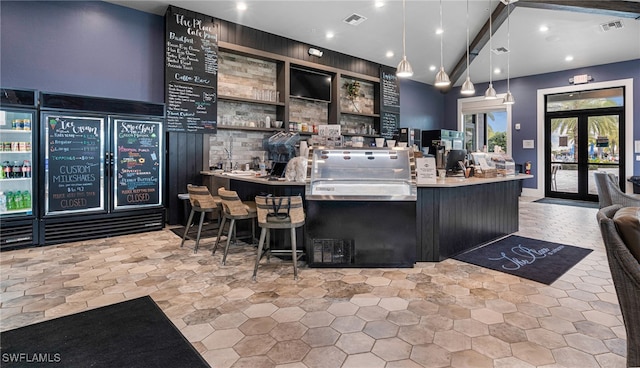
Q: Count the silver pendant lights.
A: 5